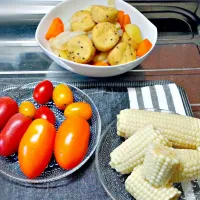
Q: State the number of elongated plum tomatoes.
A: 4